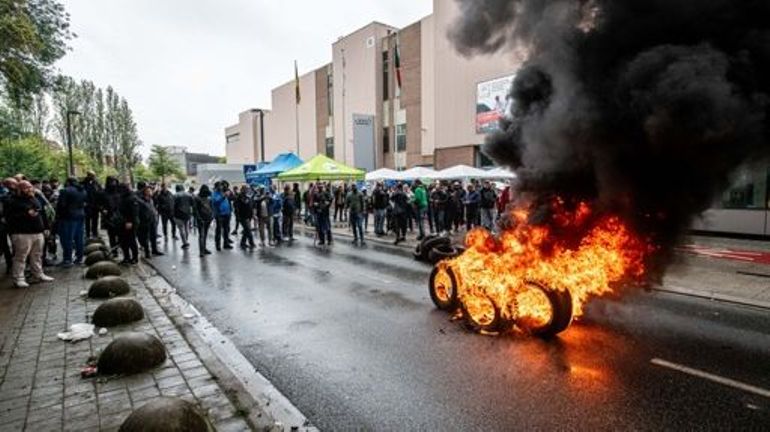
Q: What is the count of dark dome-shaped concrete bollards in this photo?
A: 8